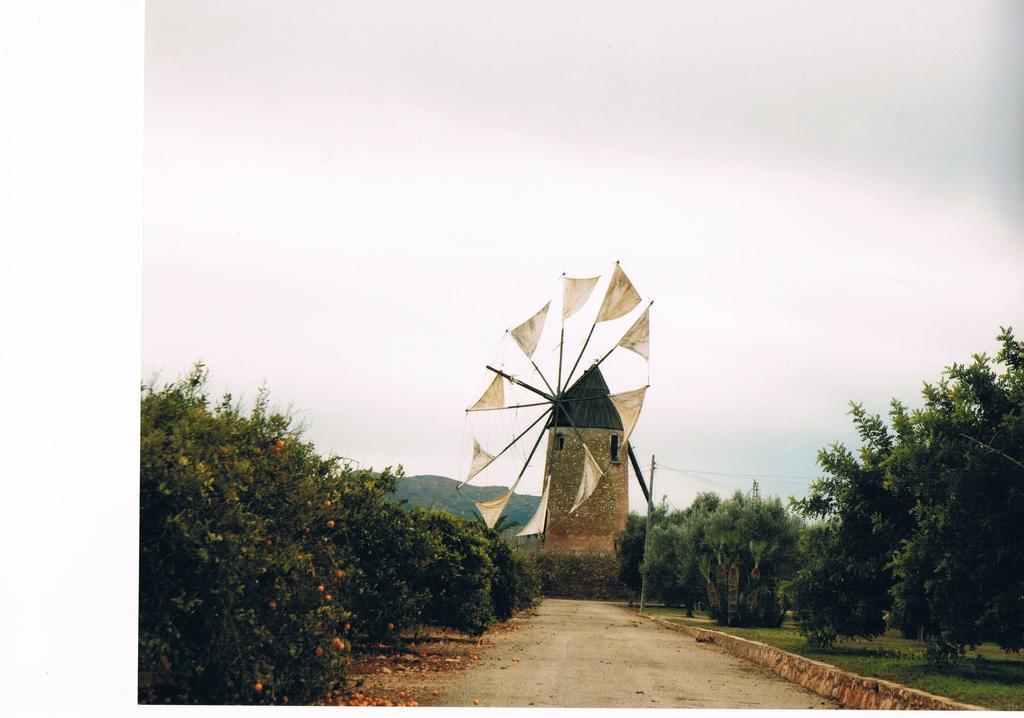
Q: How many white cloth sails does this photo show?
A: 10